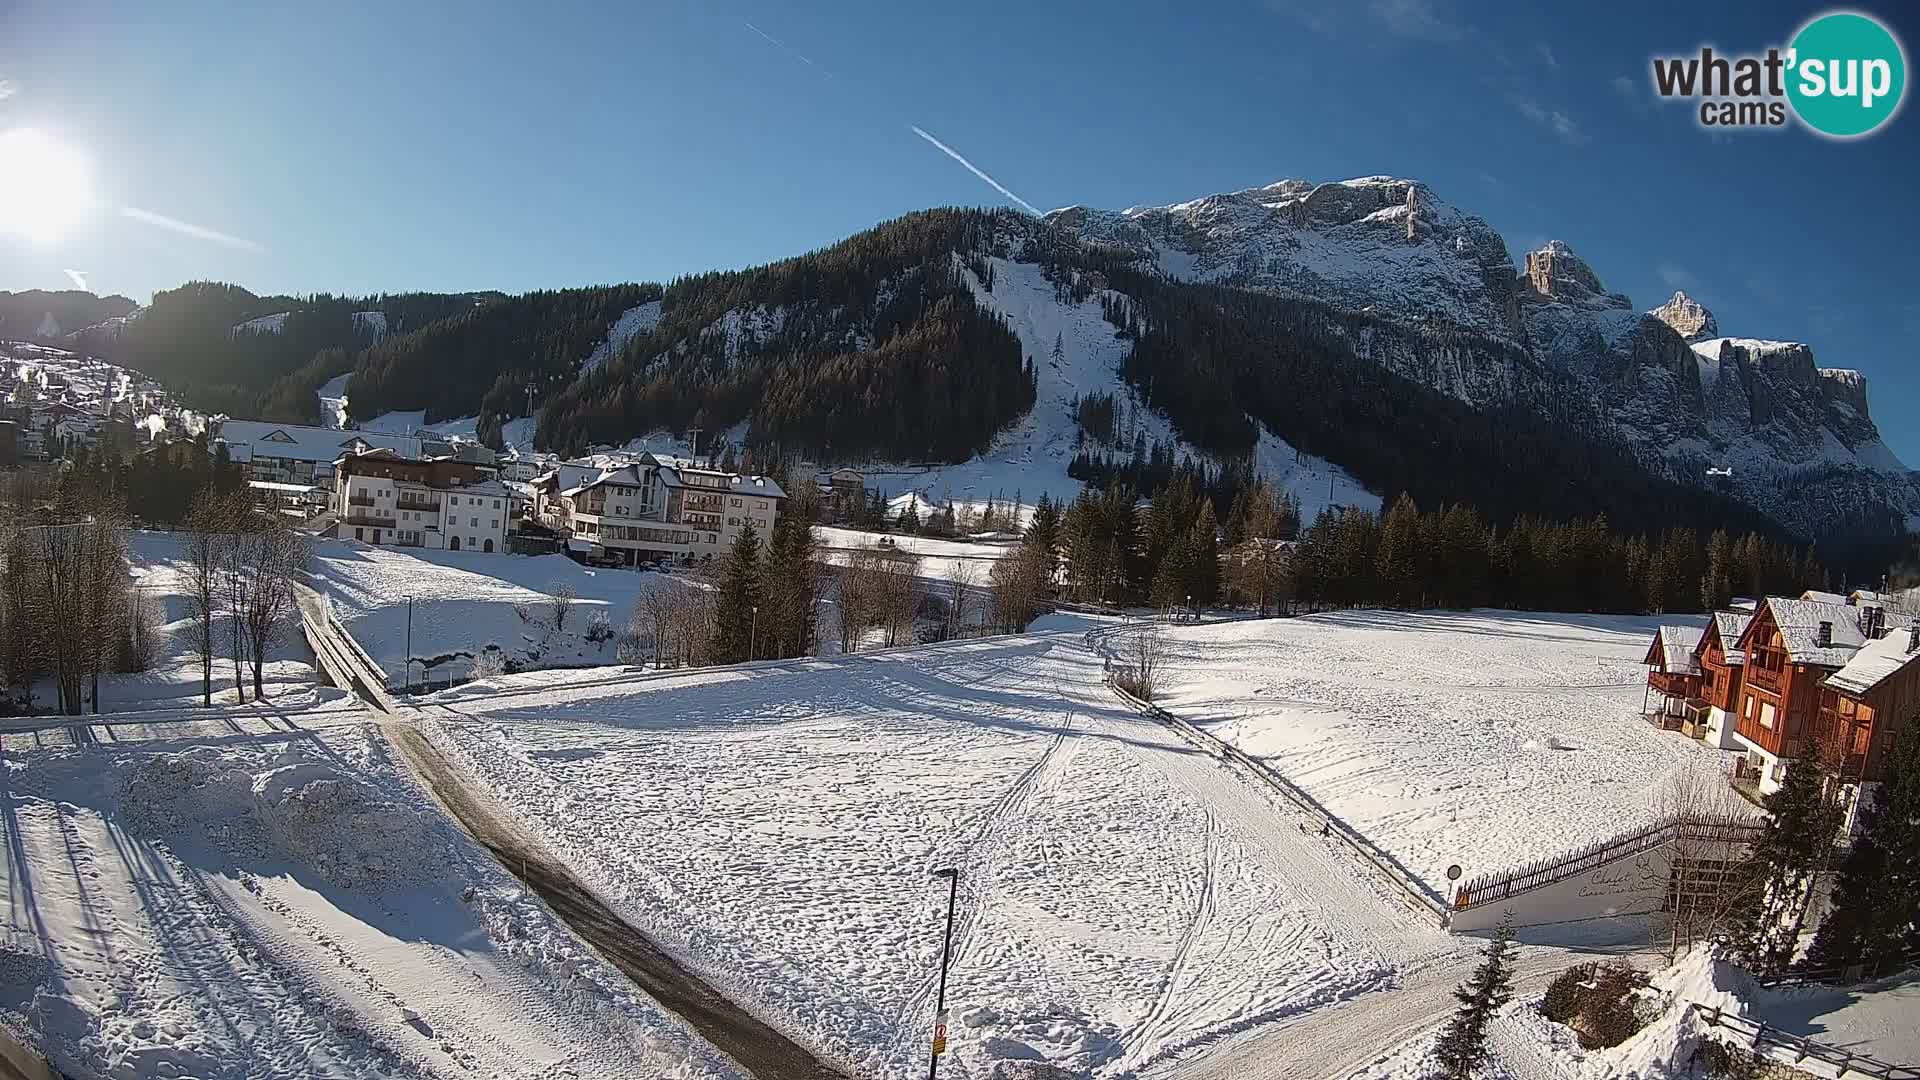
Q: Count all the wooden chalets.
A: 4